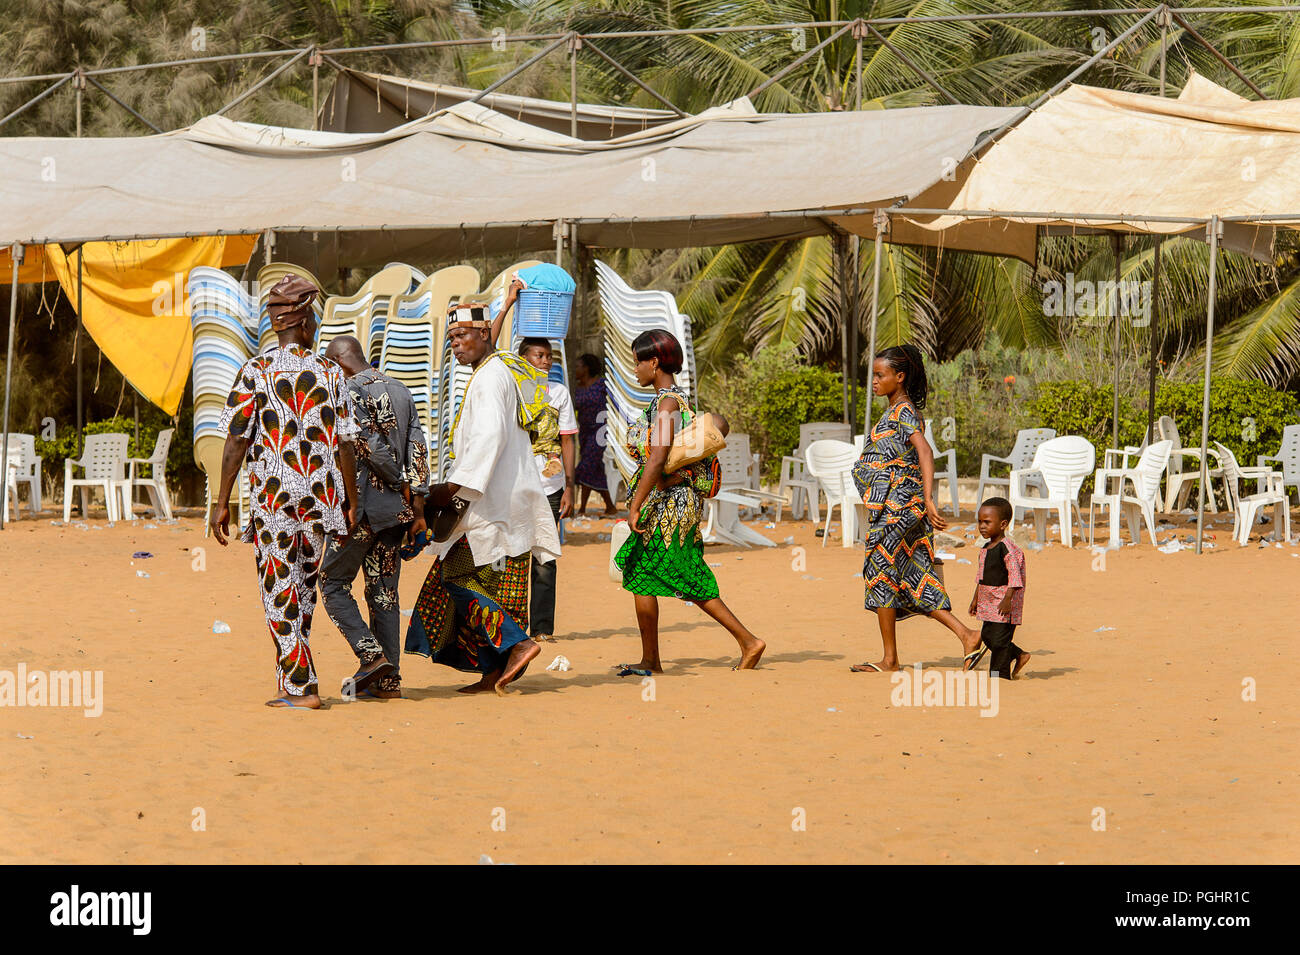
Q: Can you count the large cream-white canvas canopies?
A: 2